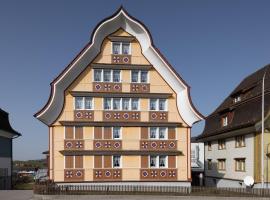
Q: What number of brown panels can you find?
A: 12